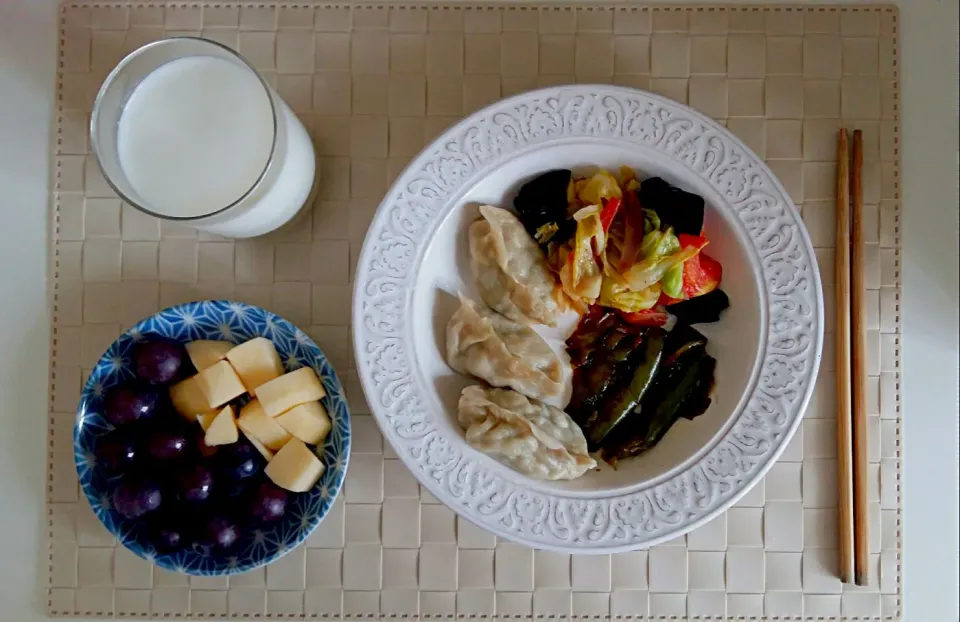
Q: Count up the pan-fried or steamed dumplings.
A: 3